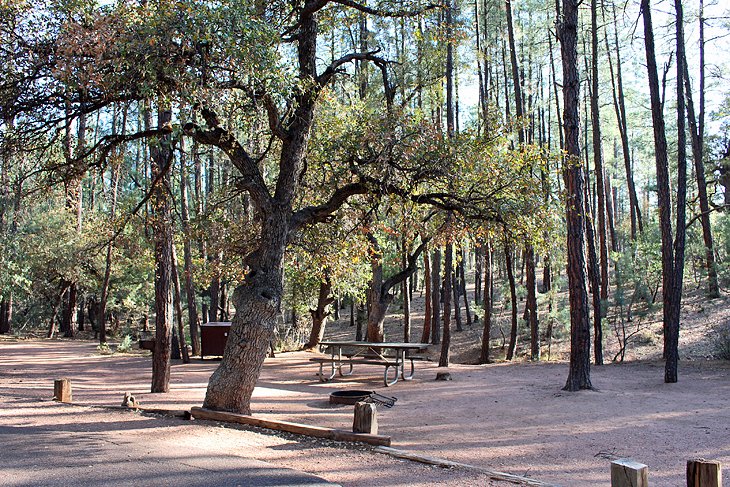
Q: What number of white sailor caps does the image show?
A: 0